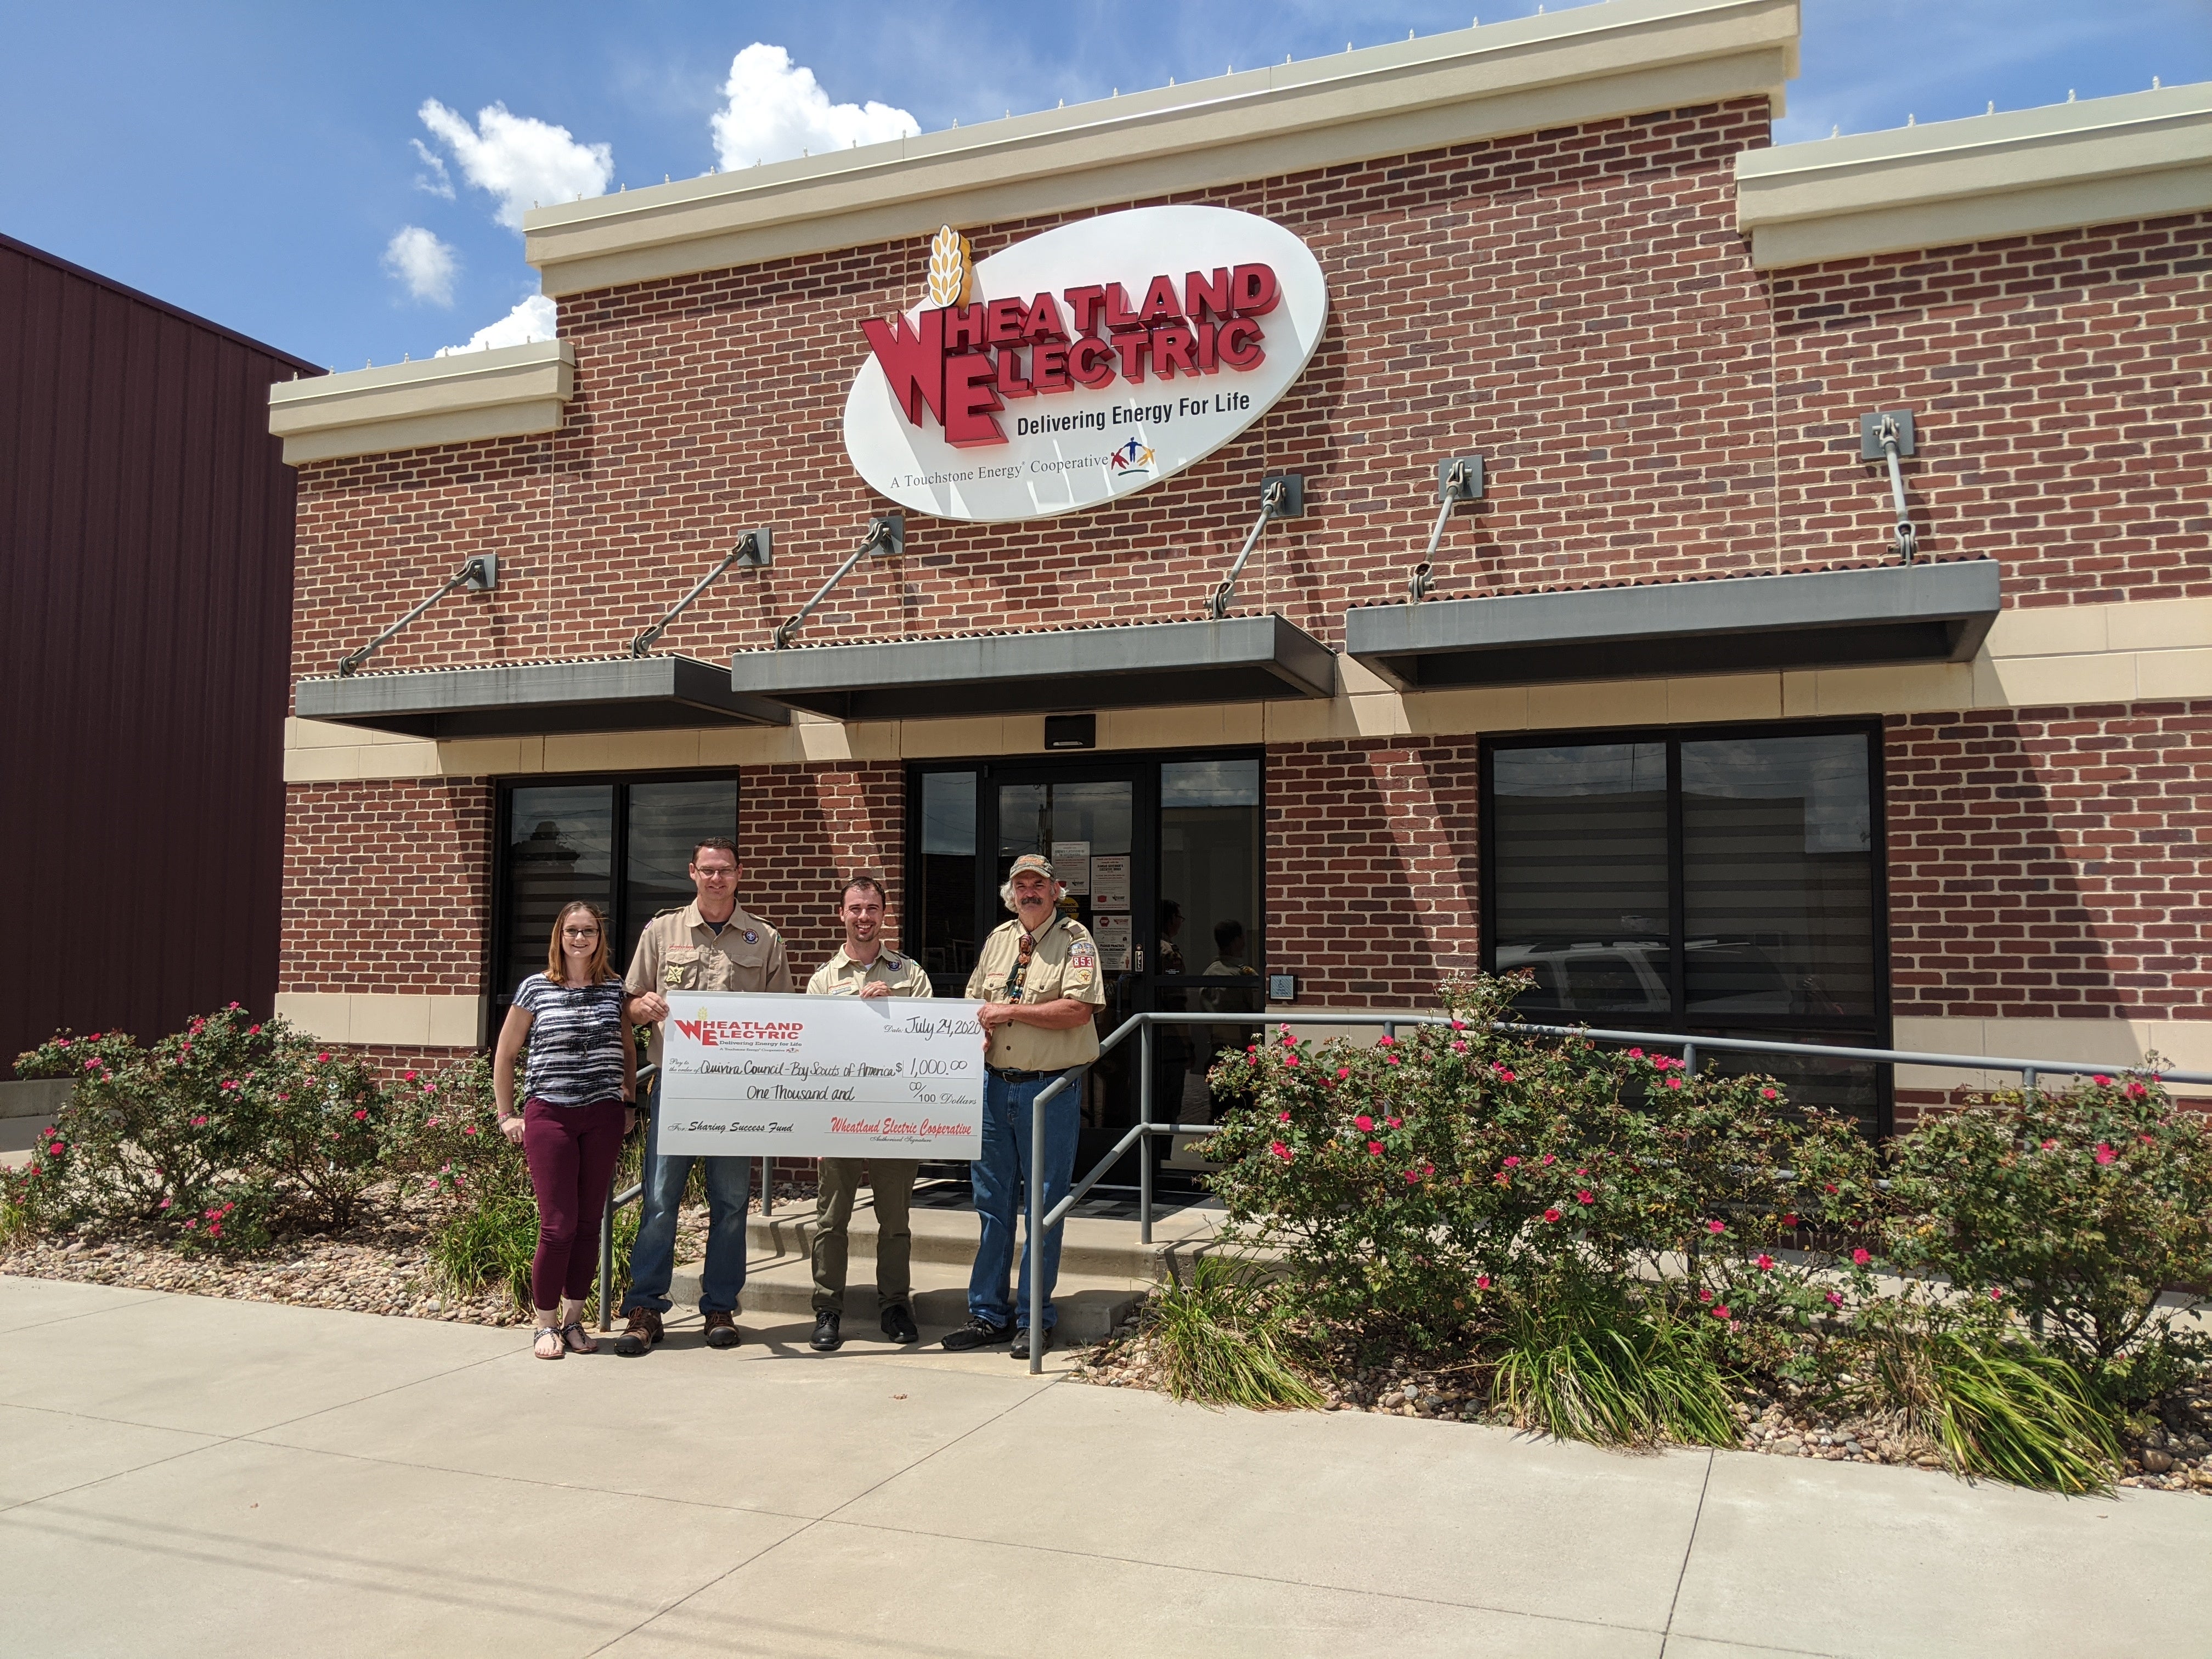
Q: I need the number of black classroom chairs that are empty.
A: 0